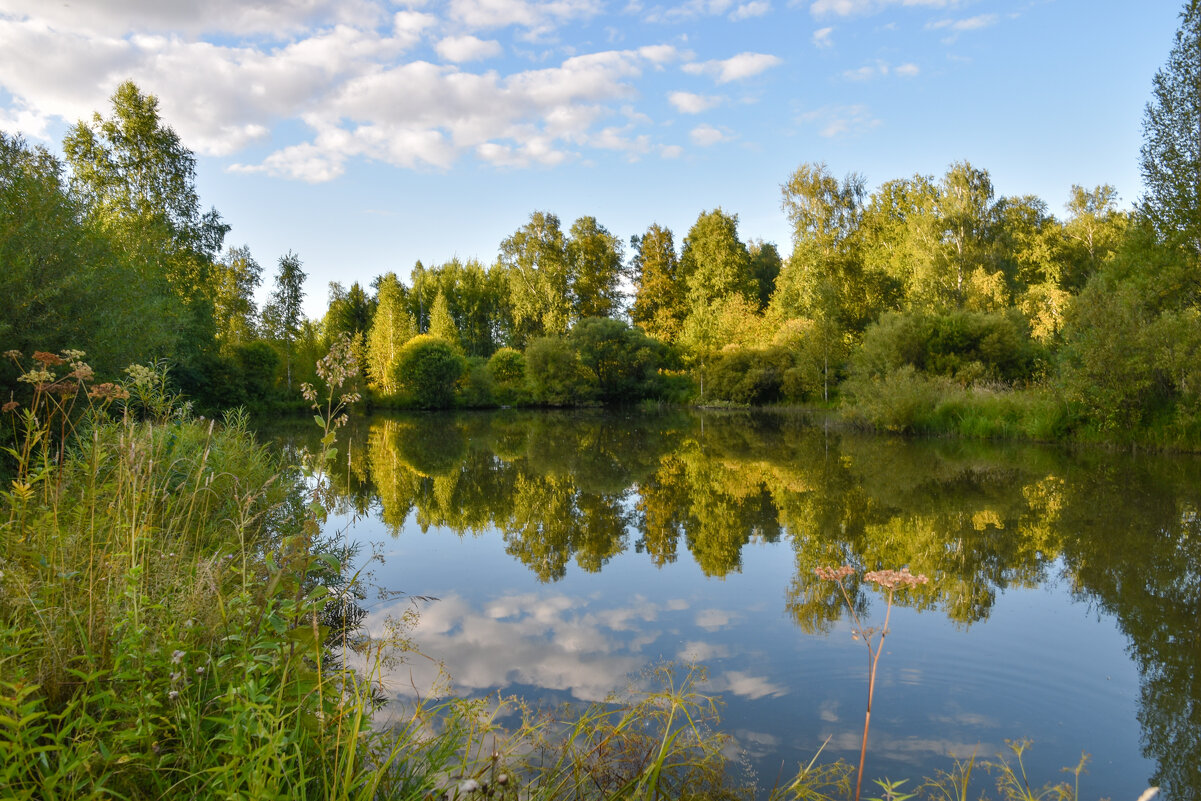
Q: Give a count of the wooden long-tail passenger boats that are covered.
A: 0